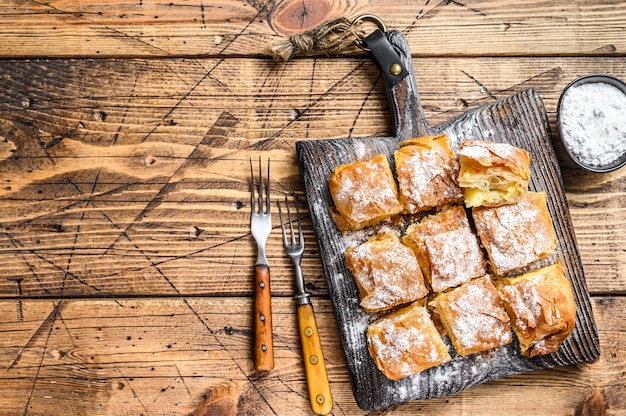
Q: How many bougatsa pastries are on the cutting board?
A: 9